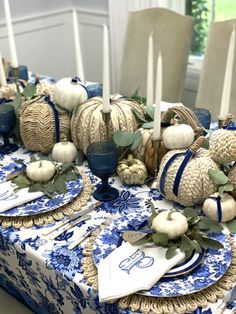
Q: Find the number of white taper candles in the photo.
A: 7